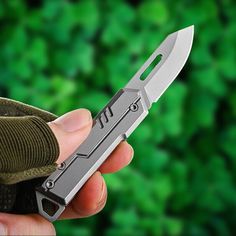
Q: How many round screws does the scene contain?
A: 3